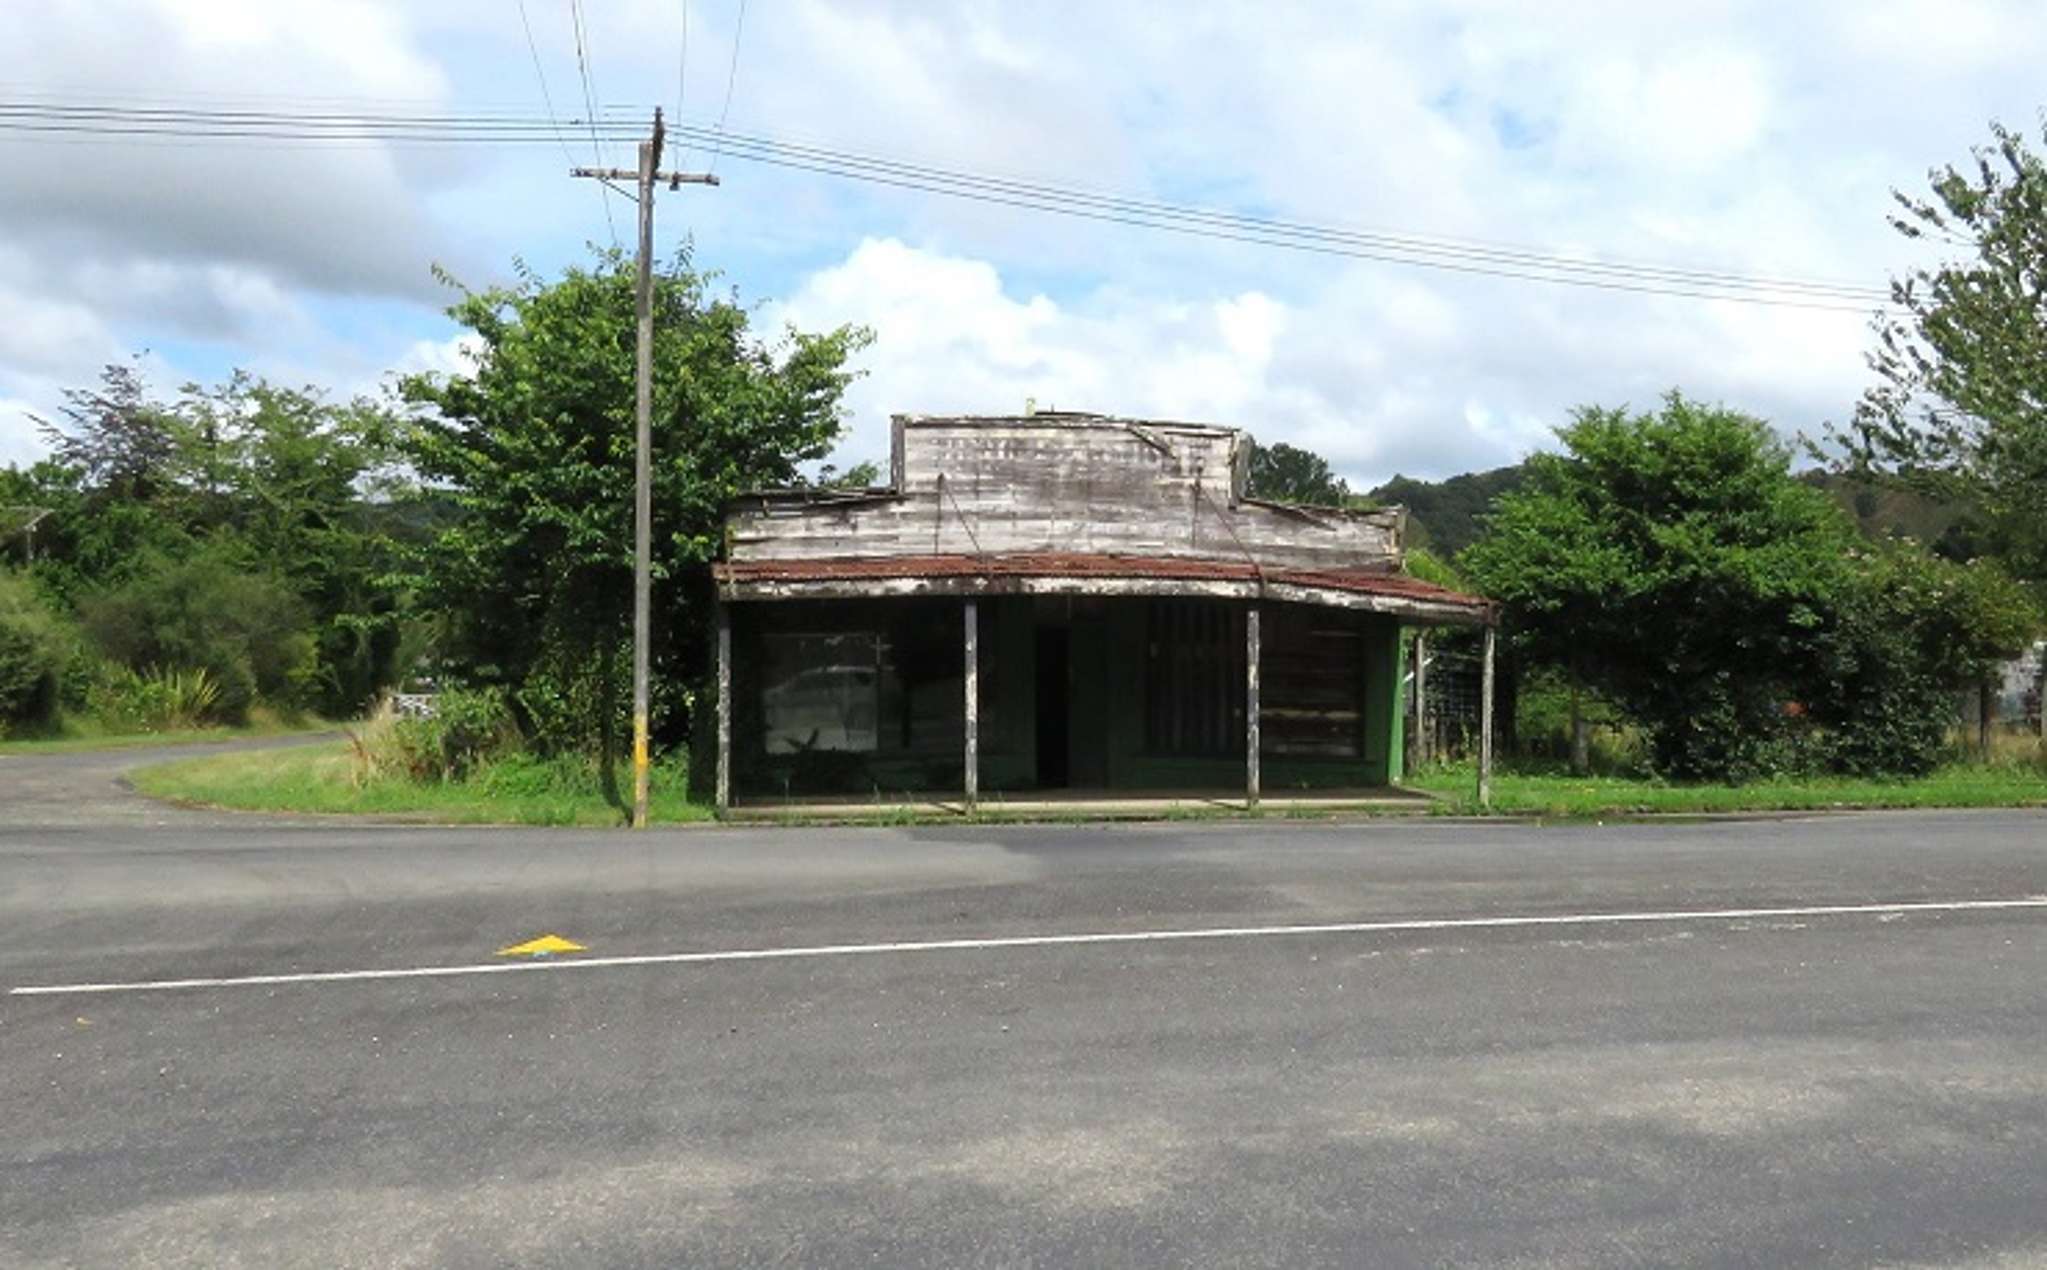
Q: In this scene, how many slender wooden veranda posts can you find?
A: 4